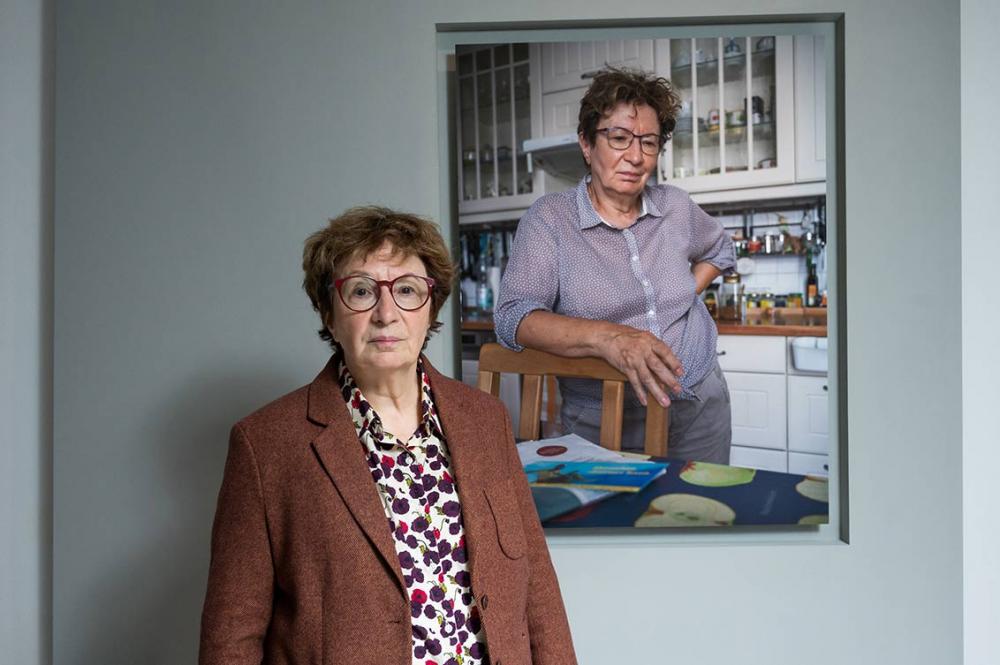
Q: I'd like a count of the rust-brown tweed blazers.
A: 1